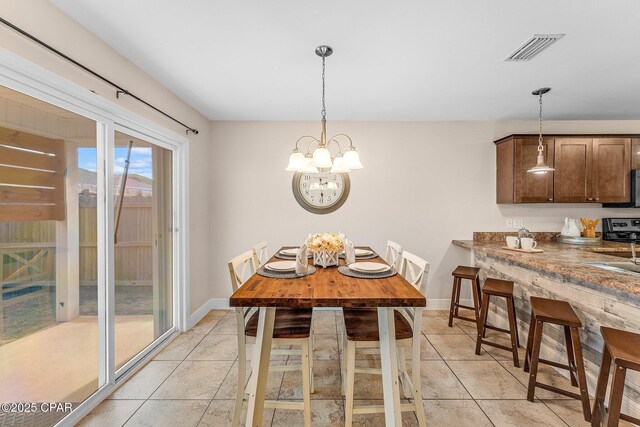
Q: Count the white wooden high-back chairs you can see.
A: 4